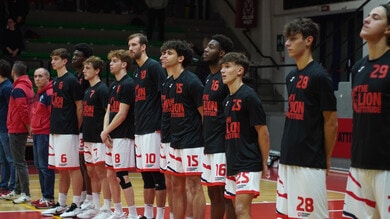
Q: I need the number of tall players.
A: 11